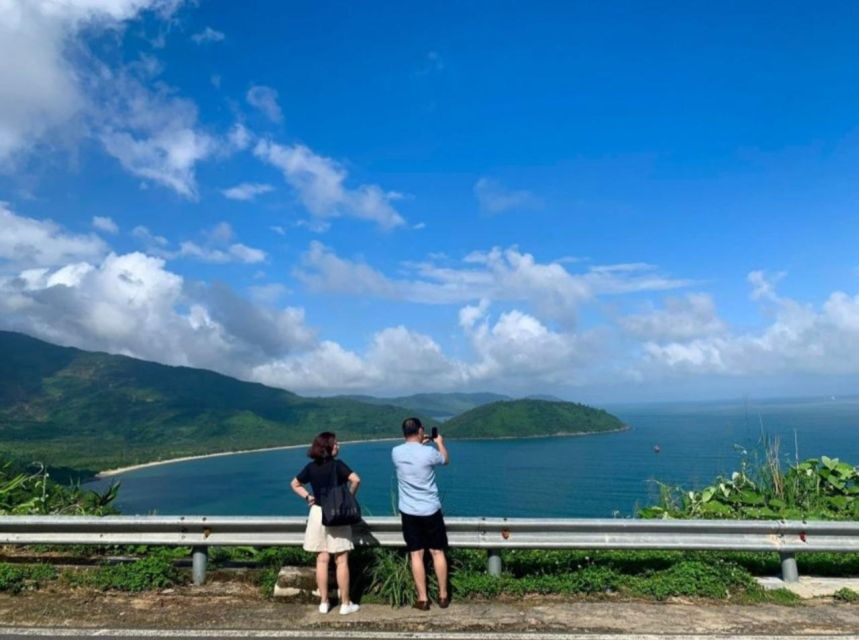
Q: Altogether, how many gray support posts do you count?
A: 3